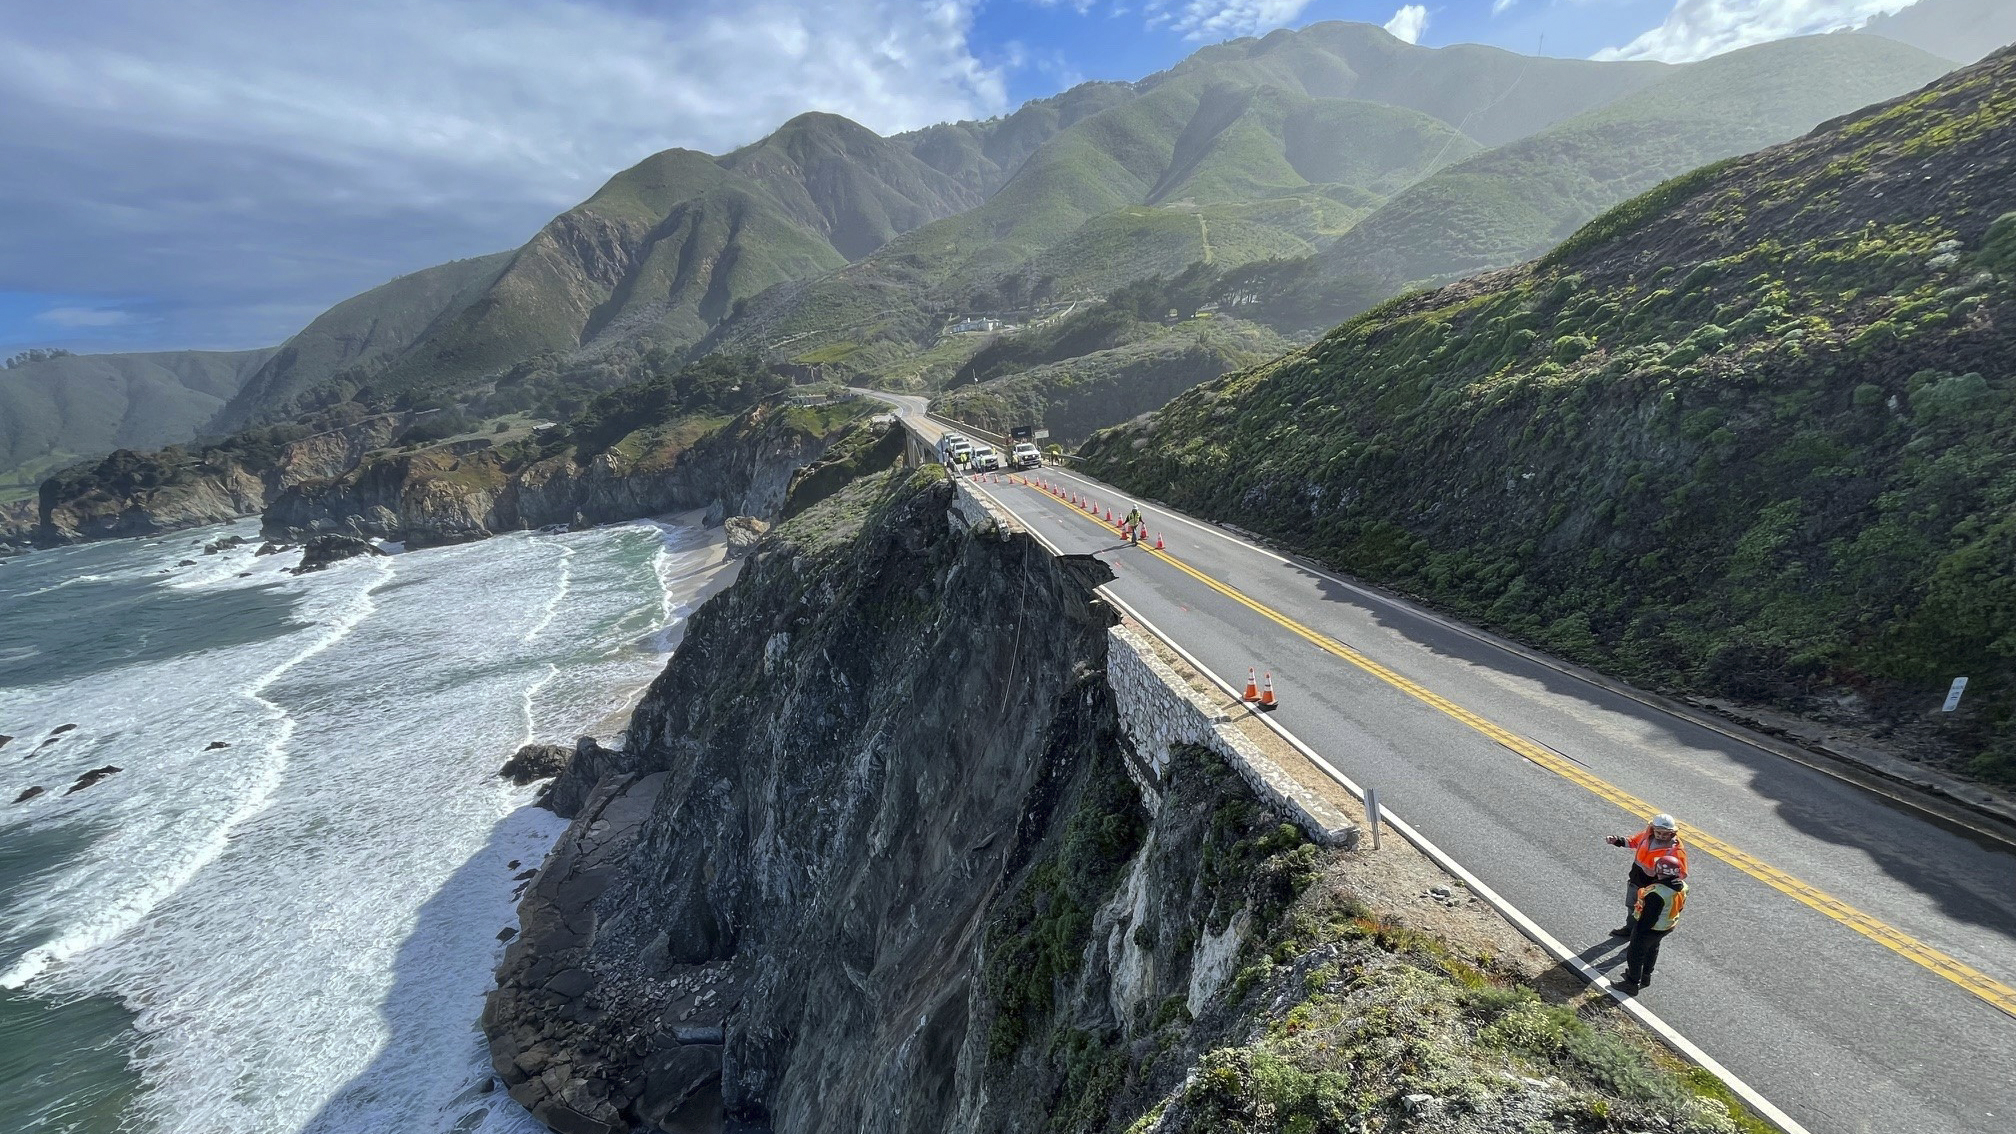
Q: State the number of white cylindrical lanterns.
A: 0